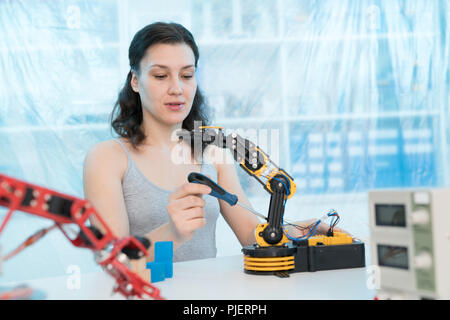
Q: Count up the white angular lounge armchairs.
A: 0